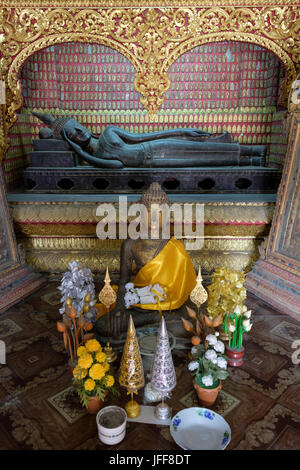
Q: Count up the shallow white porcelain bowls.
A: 1